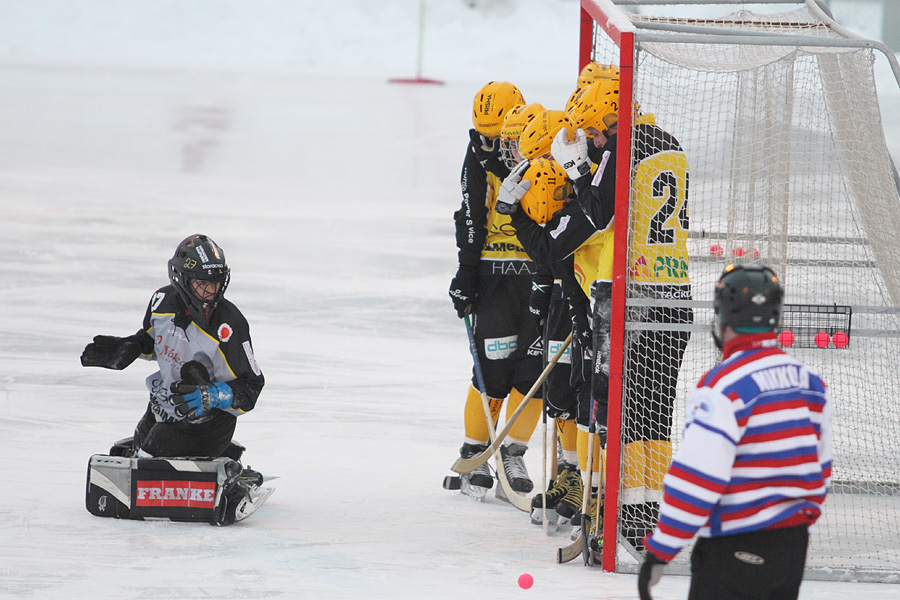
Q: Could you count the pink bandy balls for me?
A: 7